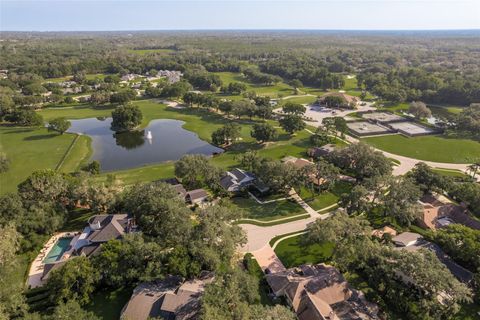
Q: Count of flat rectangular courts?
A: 3